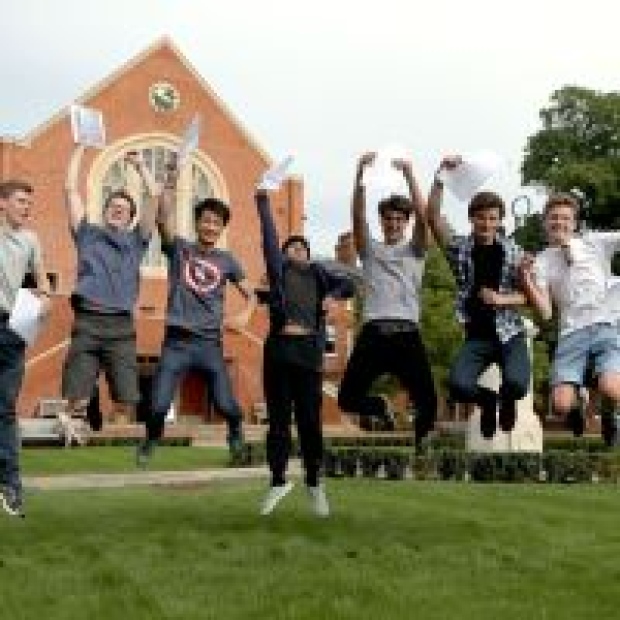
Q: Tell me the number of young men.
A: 7